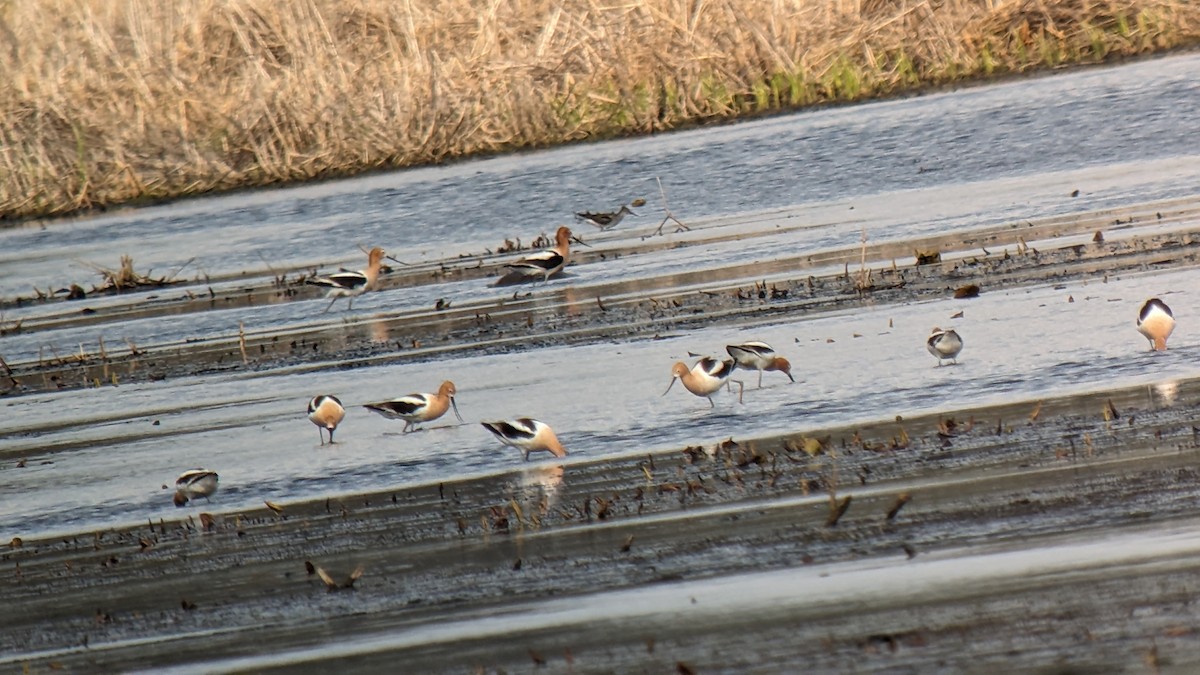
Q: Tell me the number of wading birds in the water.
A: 11